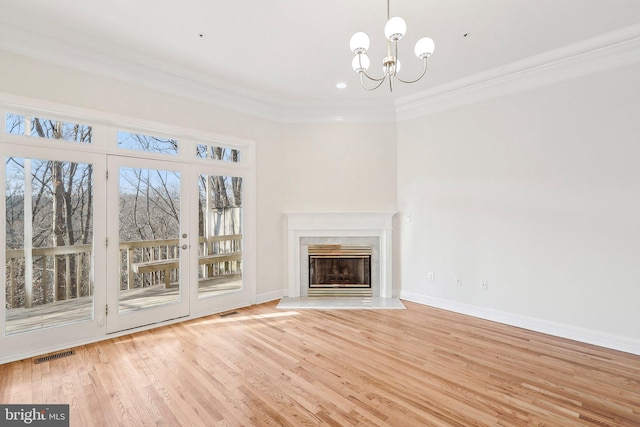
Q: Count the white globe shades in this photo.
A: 5